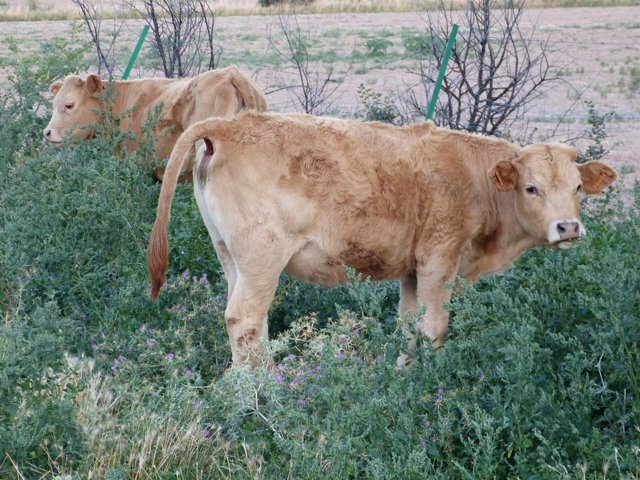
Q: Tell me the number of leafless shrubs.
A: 4